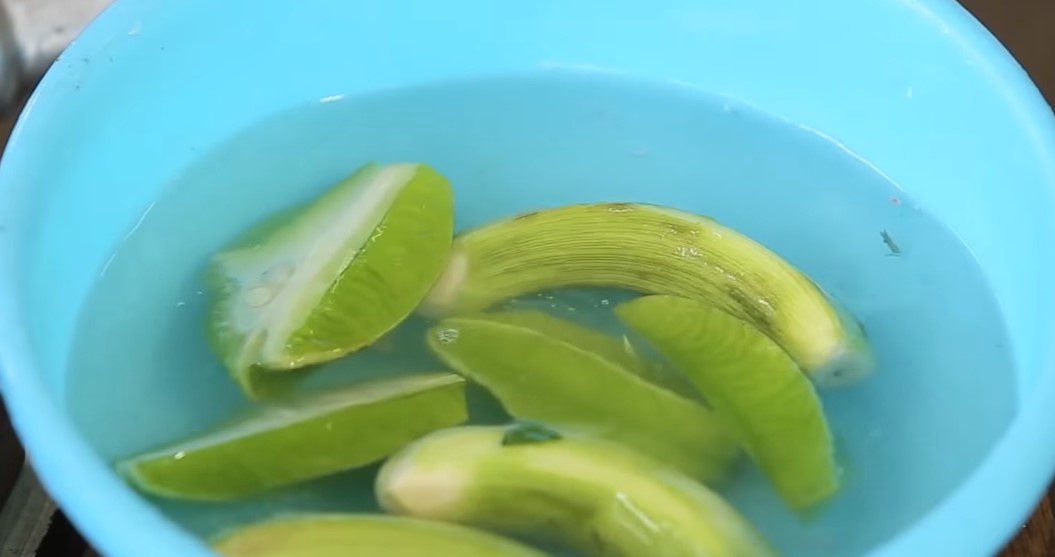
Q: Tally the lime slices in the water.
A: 4